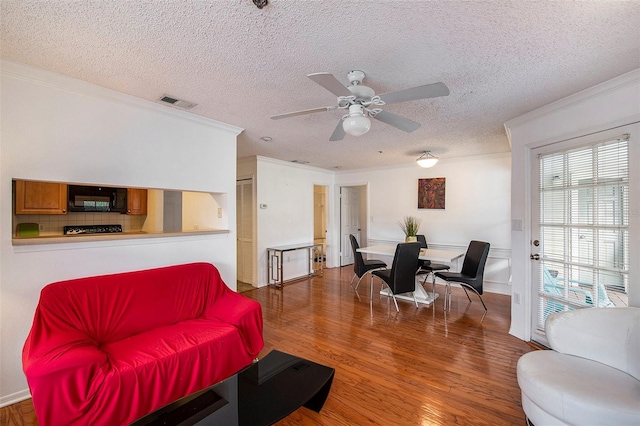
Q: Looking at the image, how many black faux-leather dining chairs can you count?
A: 4